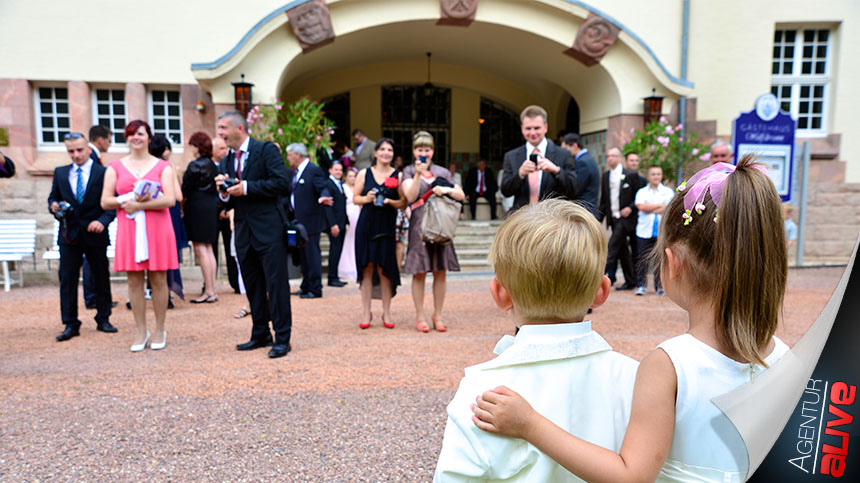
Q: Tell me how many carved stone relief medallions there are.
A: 3